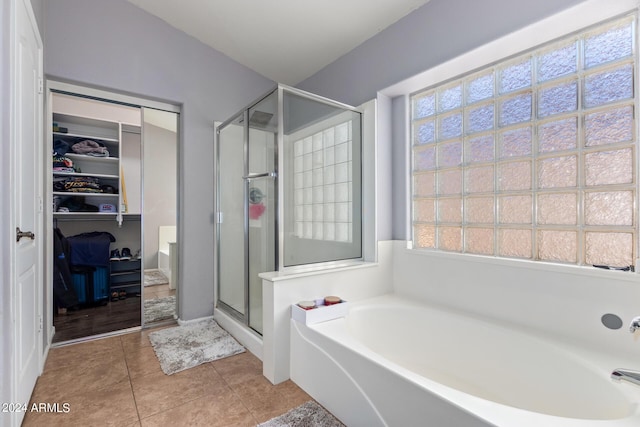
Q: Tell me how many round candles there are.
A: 2